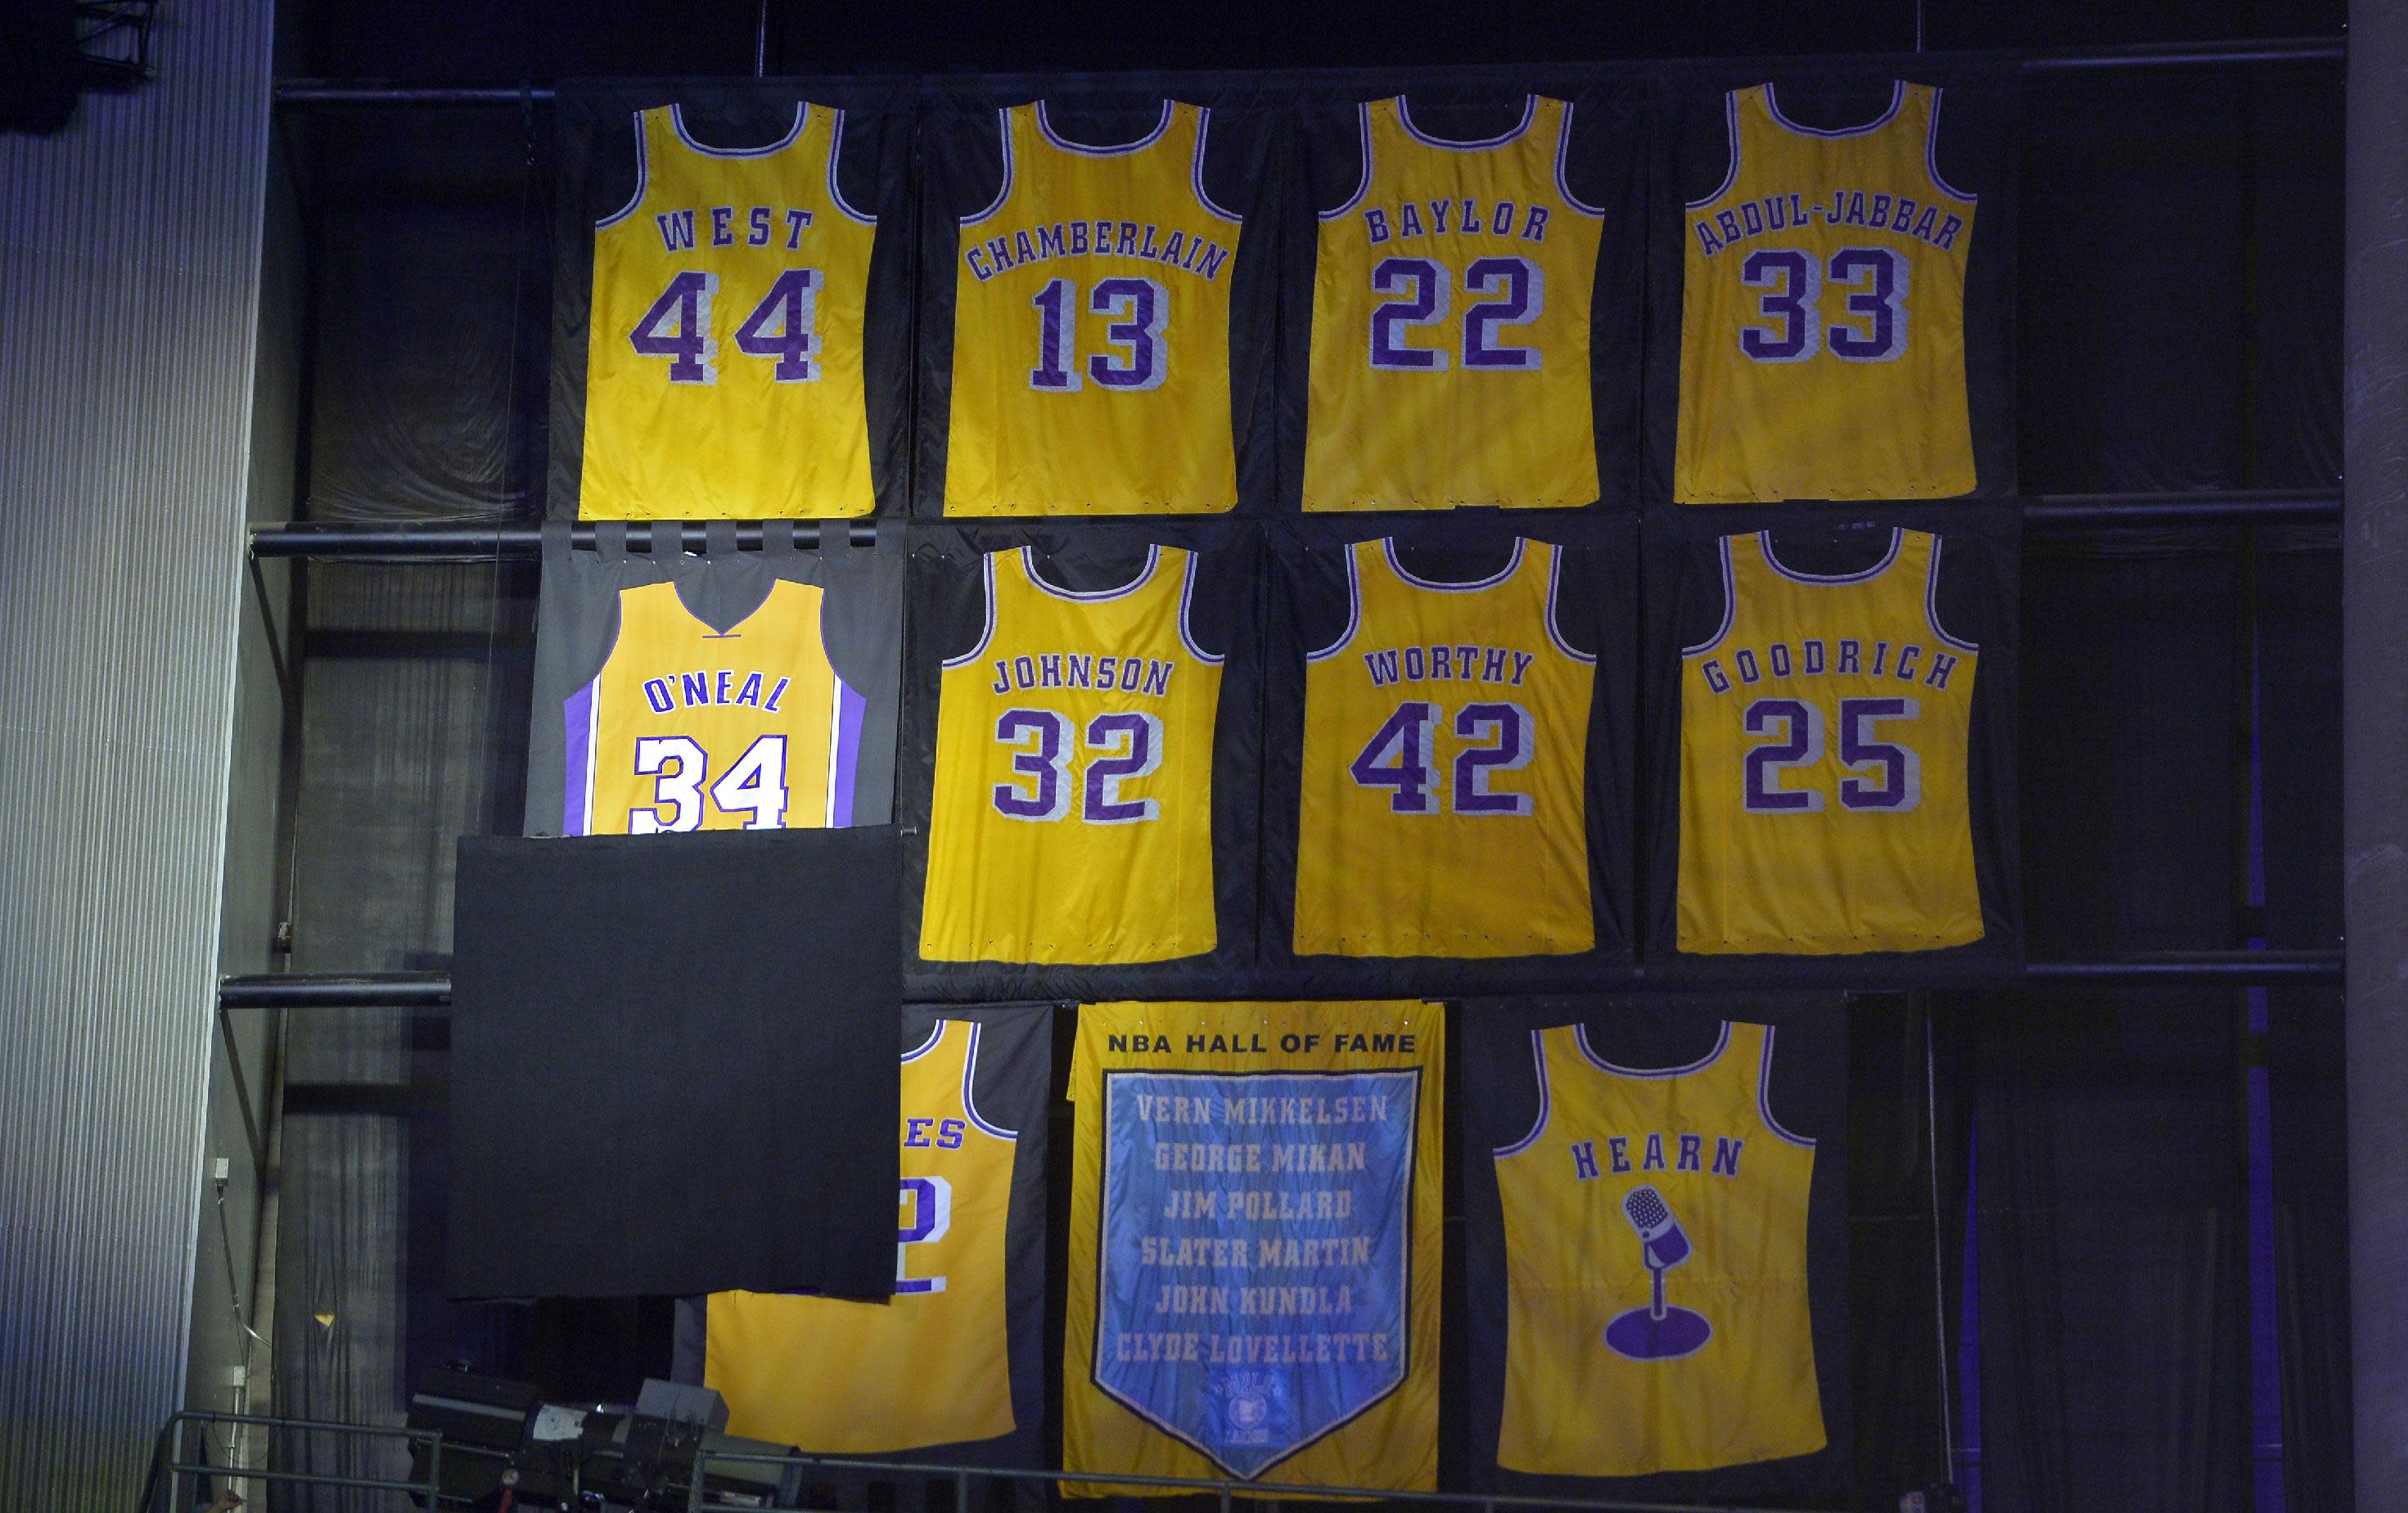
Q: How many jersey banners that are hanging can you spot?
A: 10